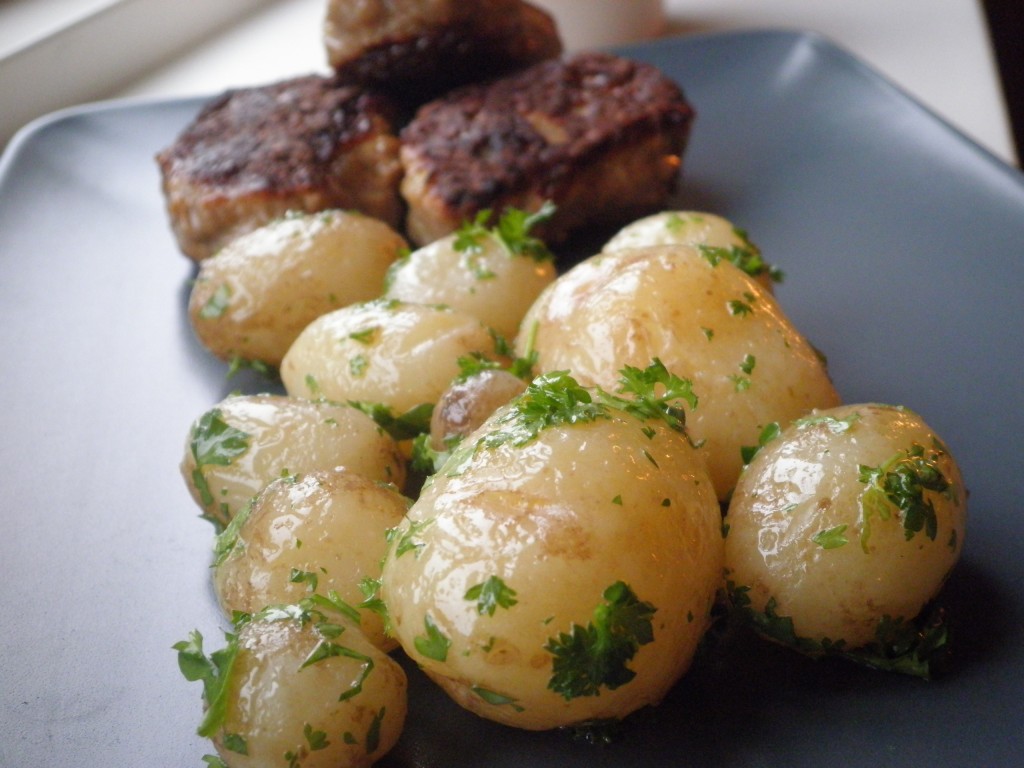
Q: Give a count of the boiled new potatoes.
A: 11